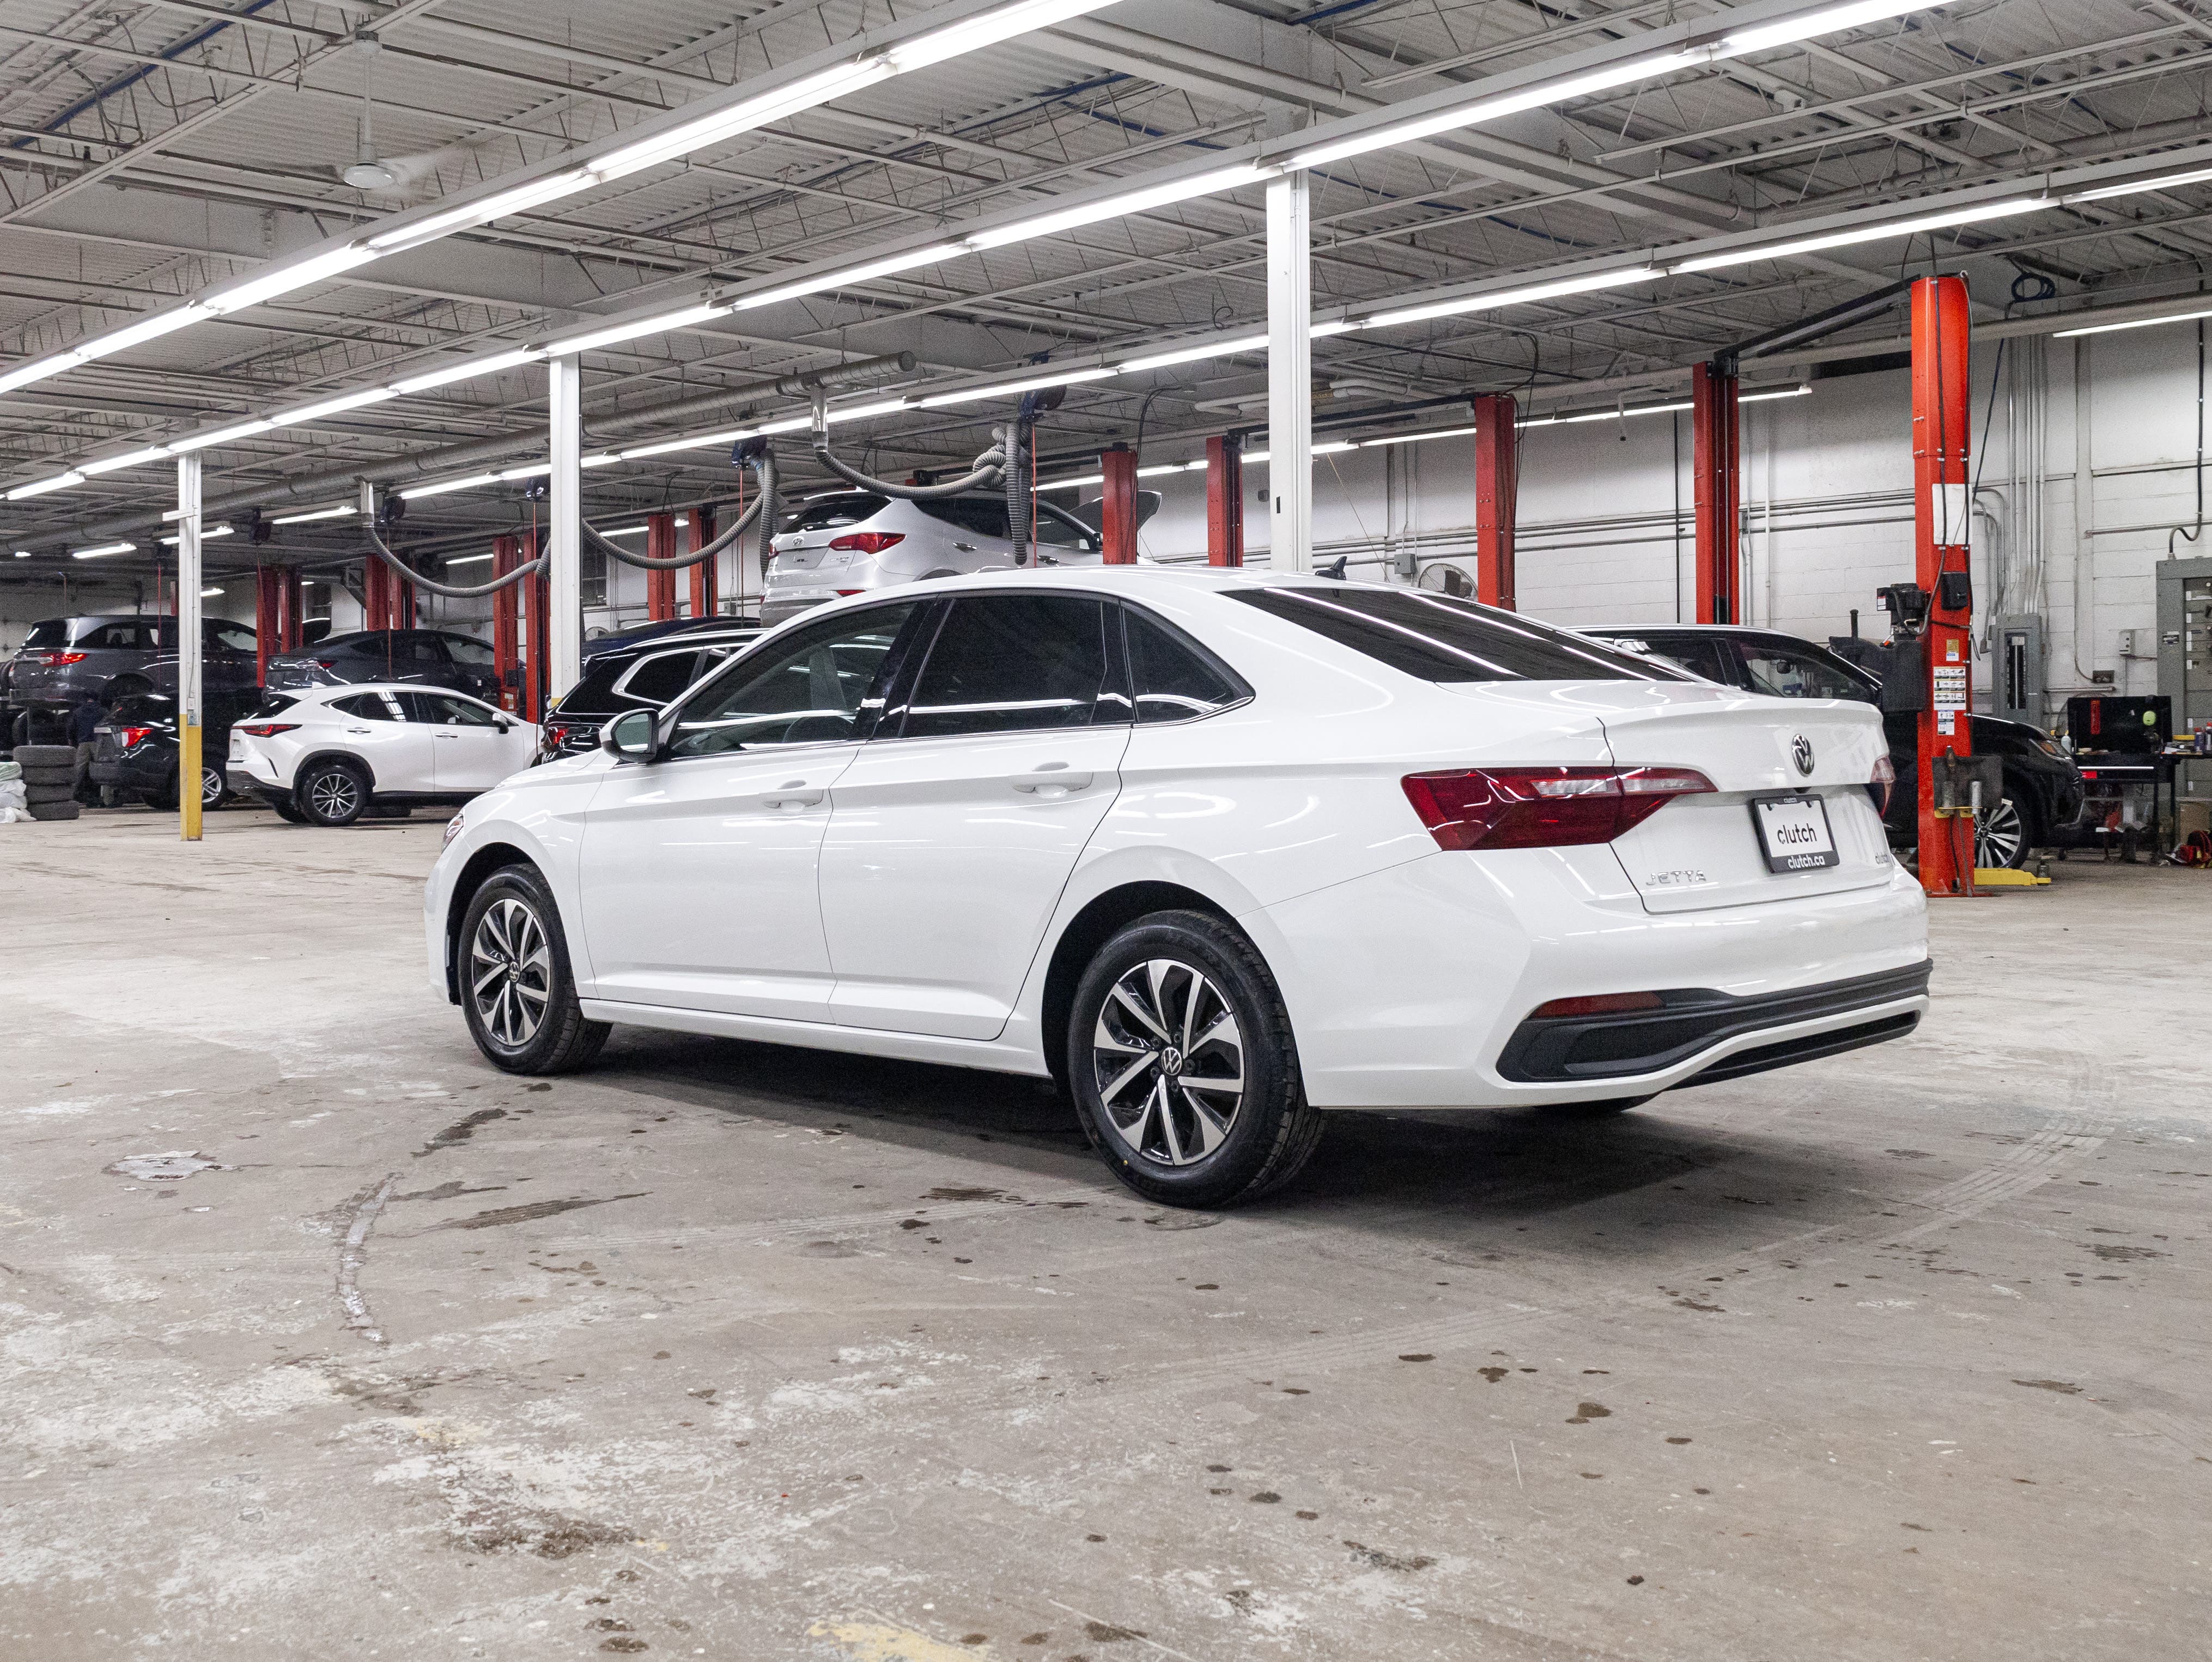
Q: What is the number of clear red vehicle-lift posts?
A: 13